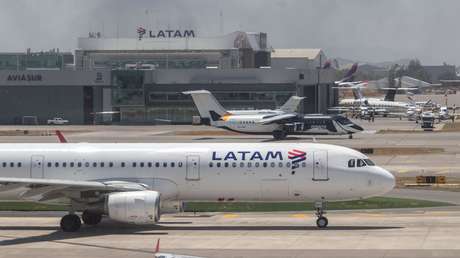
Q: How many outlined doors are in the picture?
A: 3